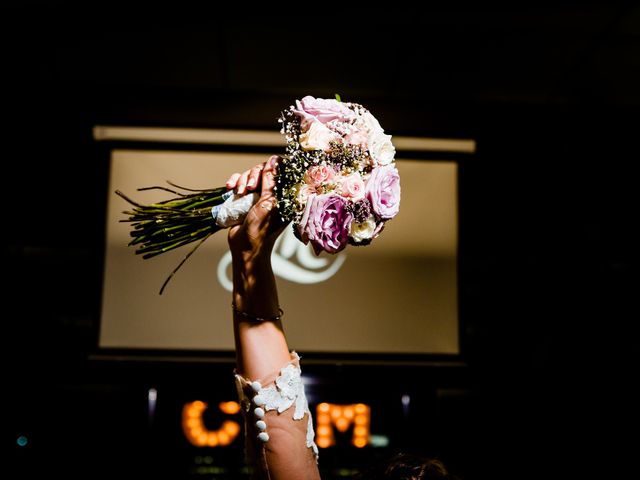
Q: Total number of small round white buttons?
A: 5